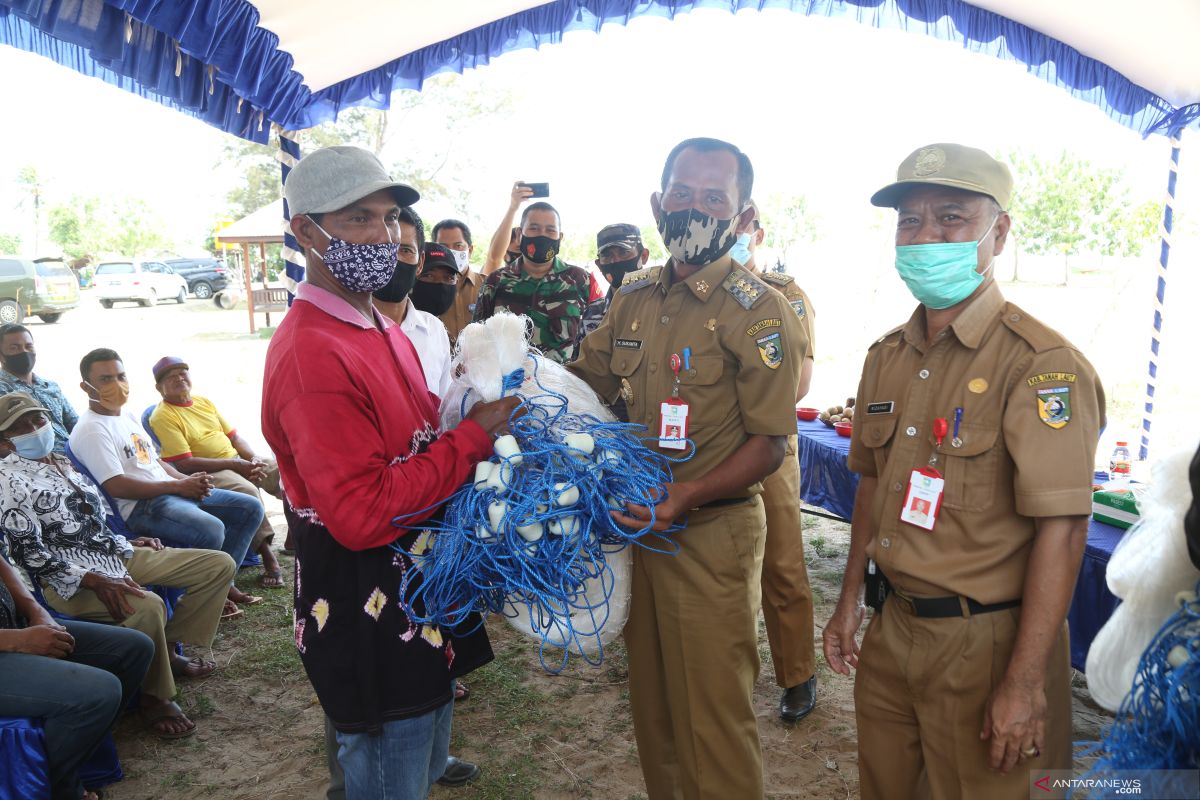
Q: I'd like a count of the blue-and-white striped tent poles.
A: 2